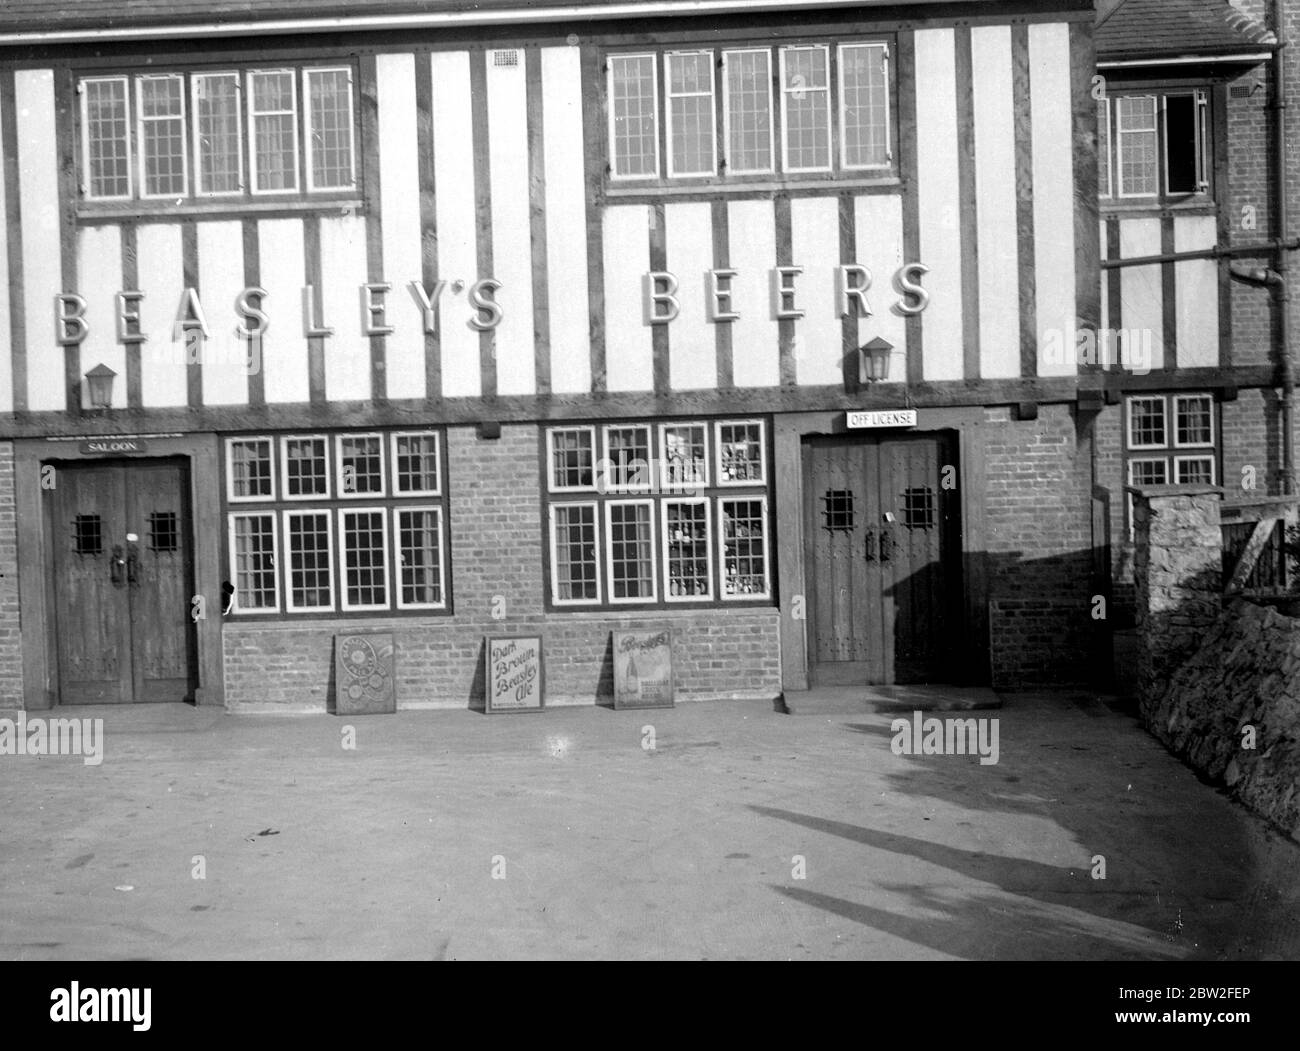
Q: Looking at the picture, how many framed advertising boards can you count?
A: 3